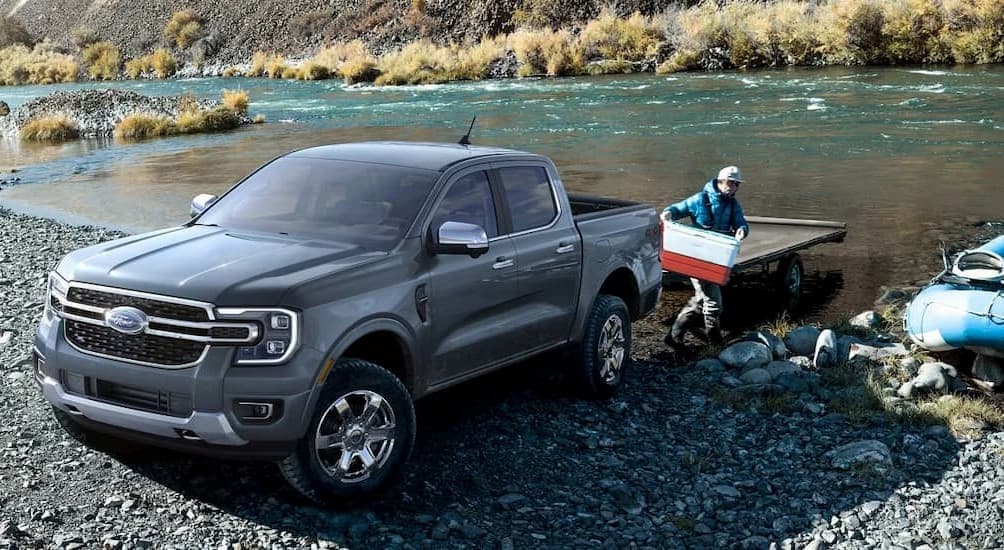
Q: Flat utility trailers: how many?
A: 1